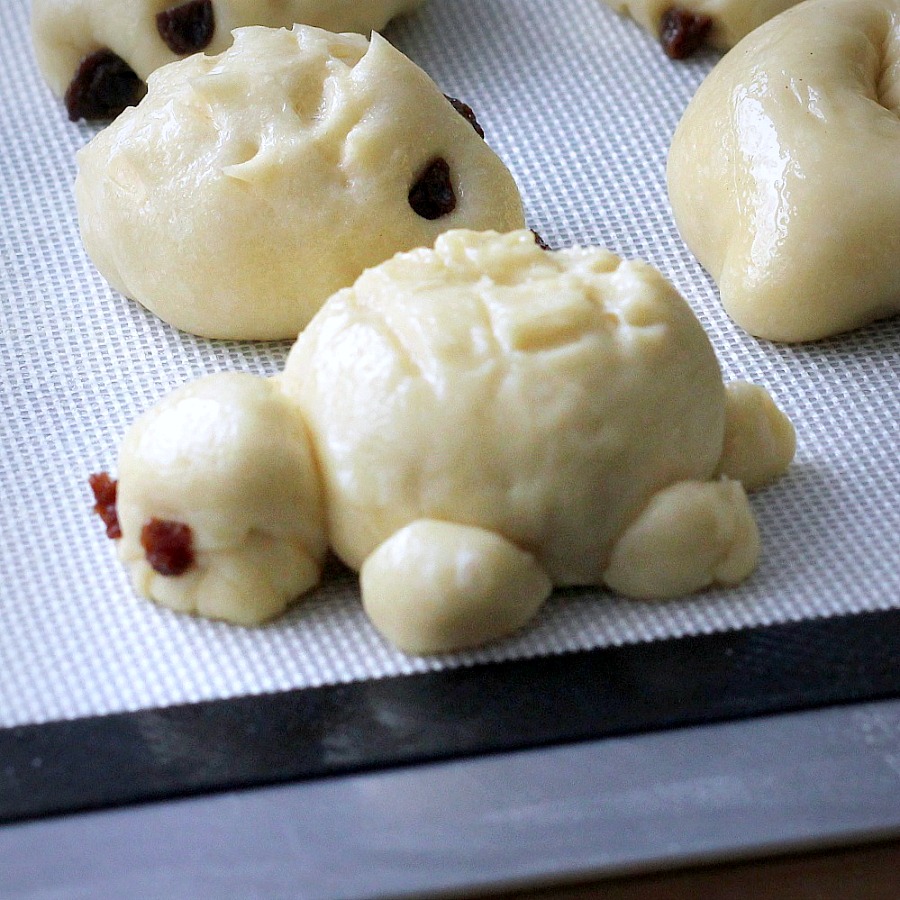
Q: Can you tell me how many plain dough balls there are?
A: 1